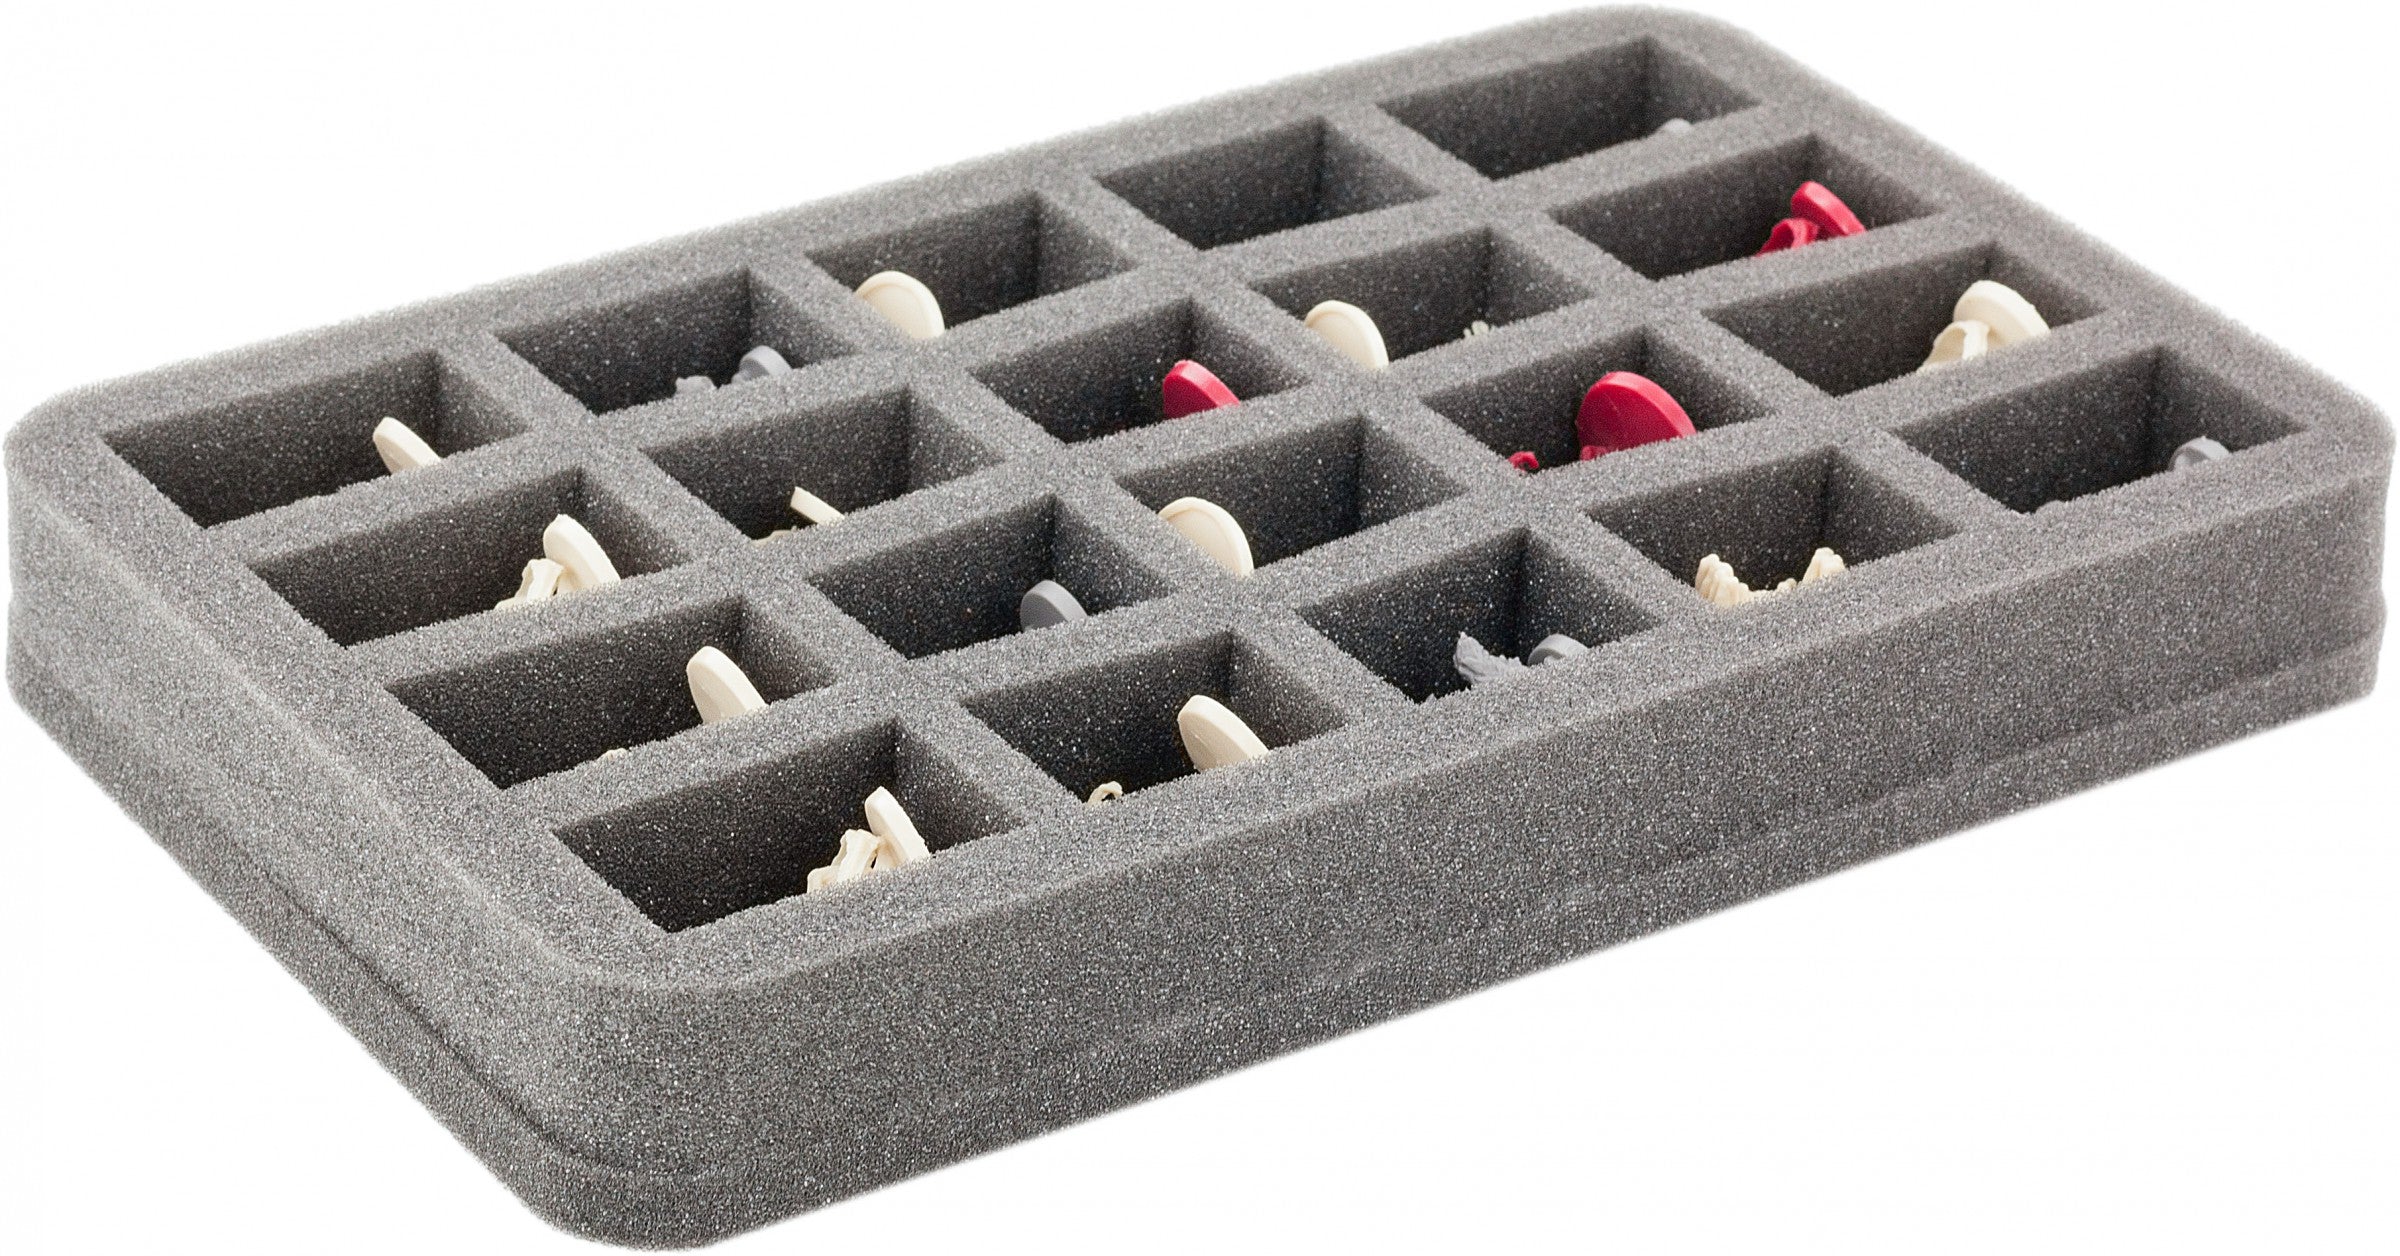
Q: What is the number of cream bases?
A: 10